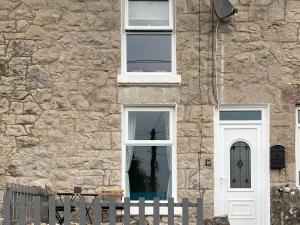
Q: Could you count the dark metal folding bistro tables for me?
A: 1